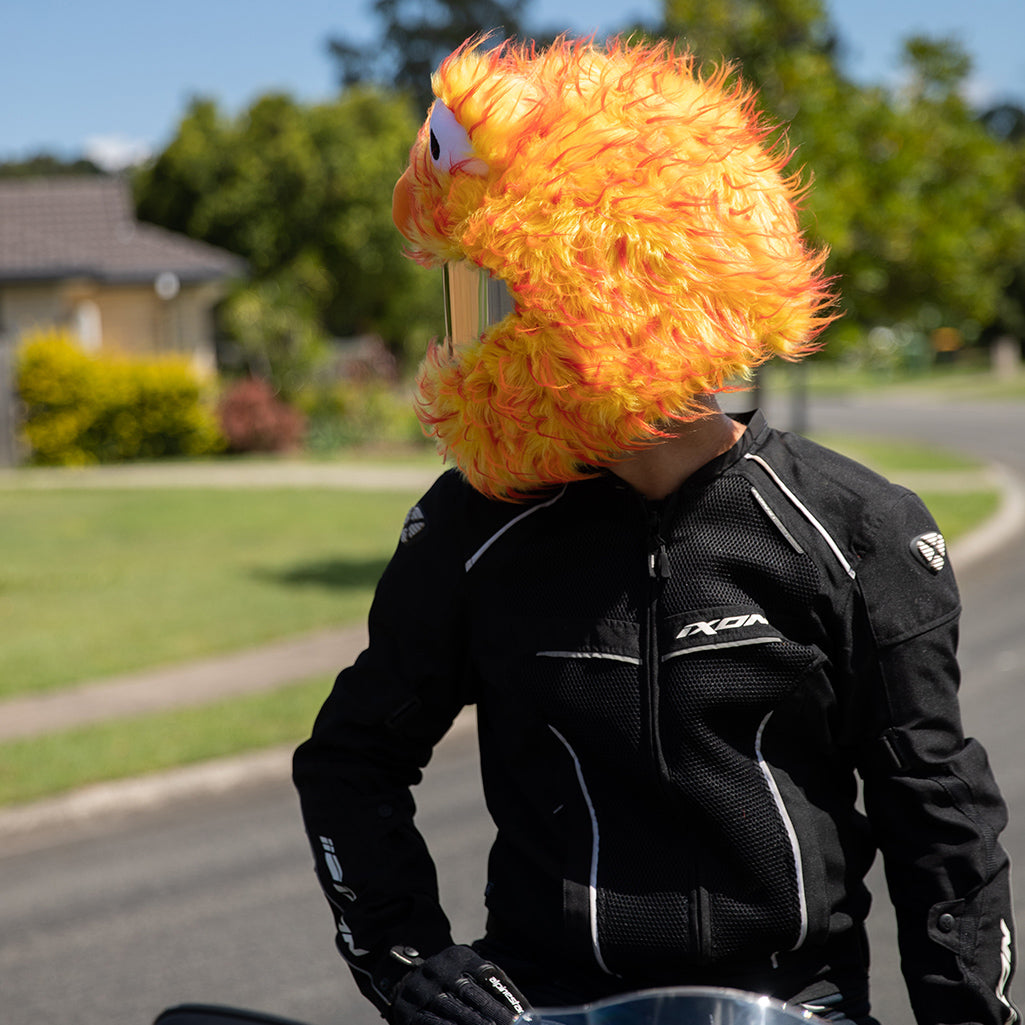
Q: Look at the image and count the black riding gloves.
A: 1